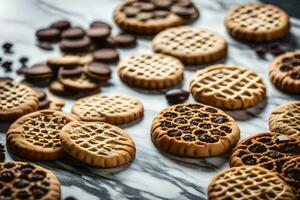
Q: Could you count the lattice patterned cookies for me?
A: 10